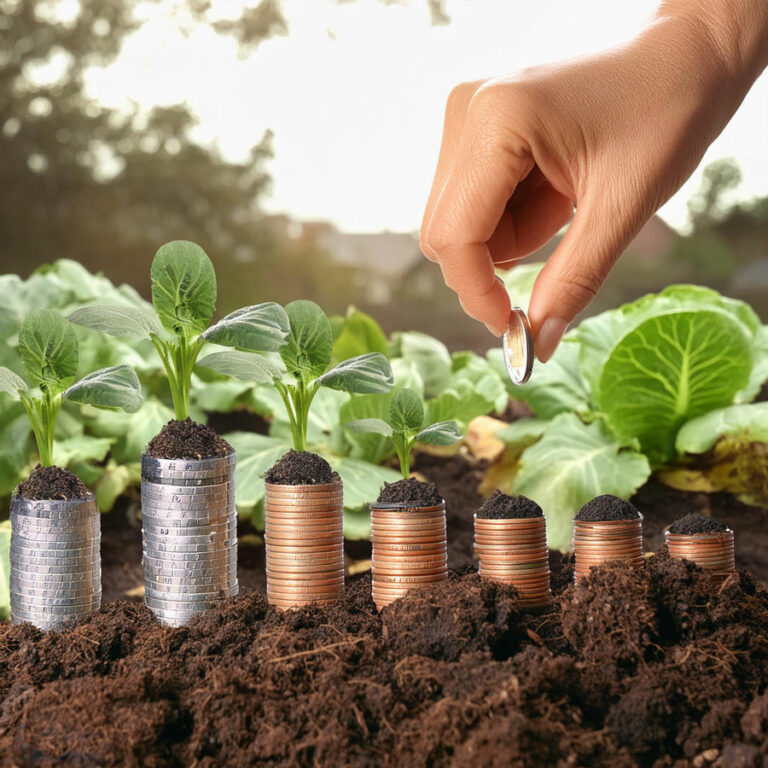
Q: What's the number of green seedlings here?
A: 4